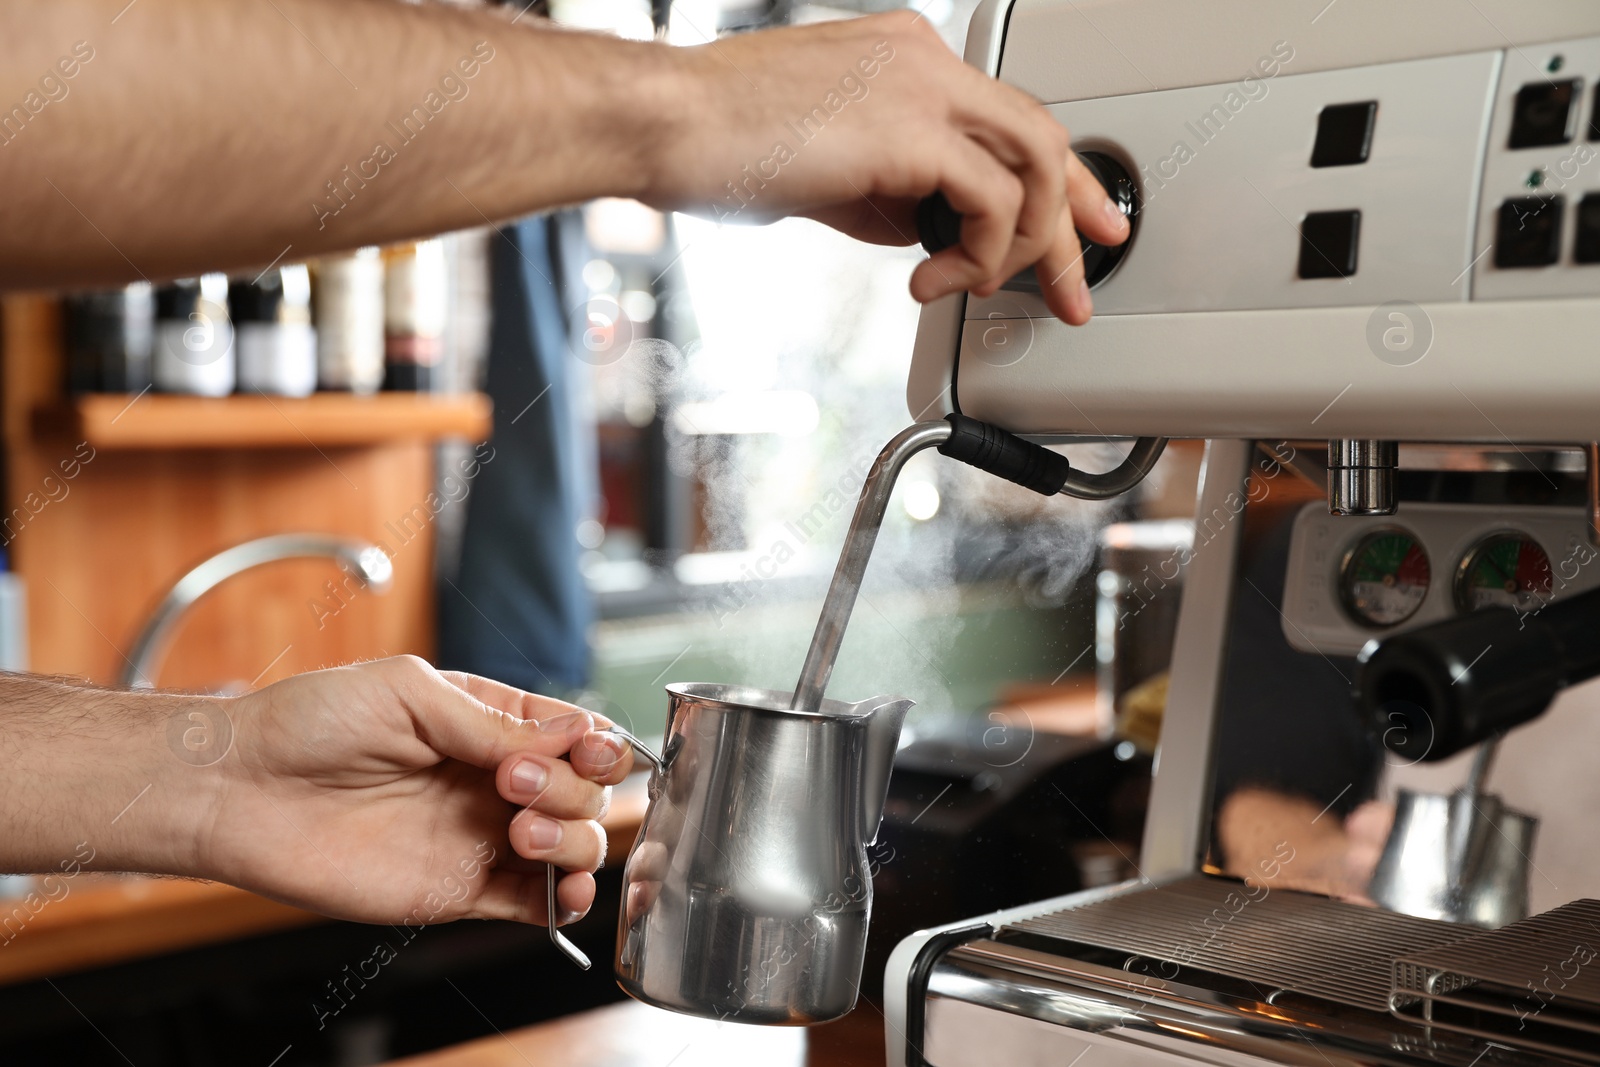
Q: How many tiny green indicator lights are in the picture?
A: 2